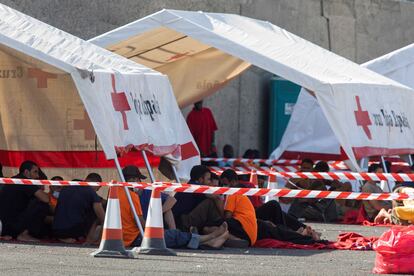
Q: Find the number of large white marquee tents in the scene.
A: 3